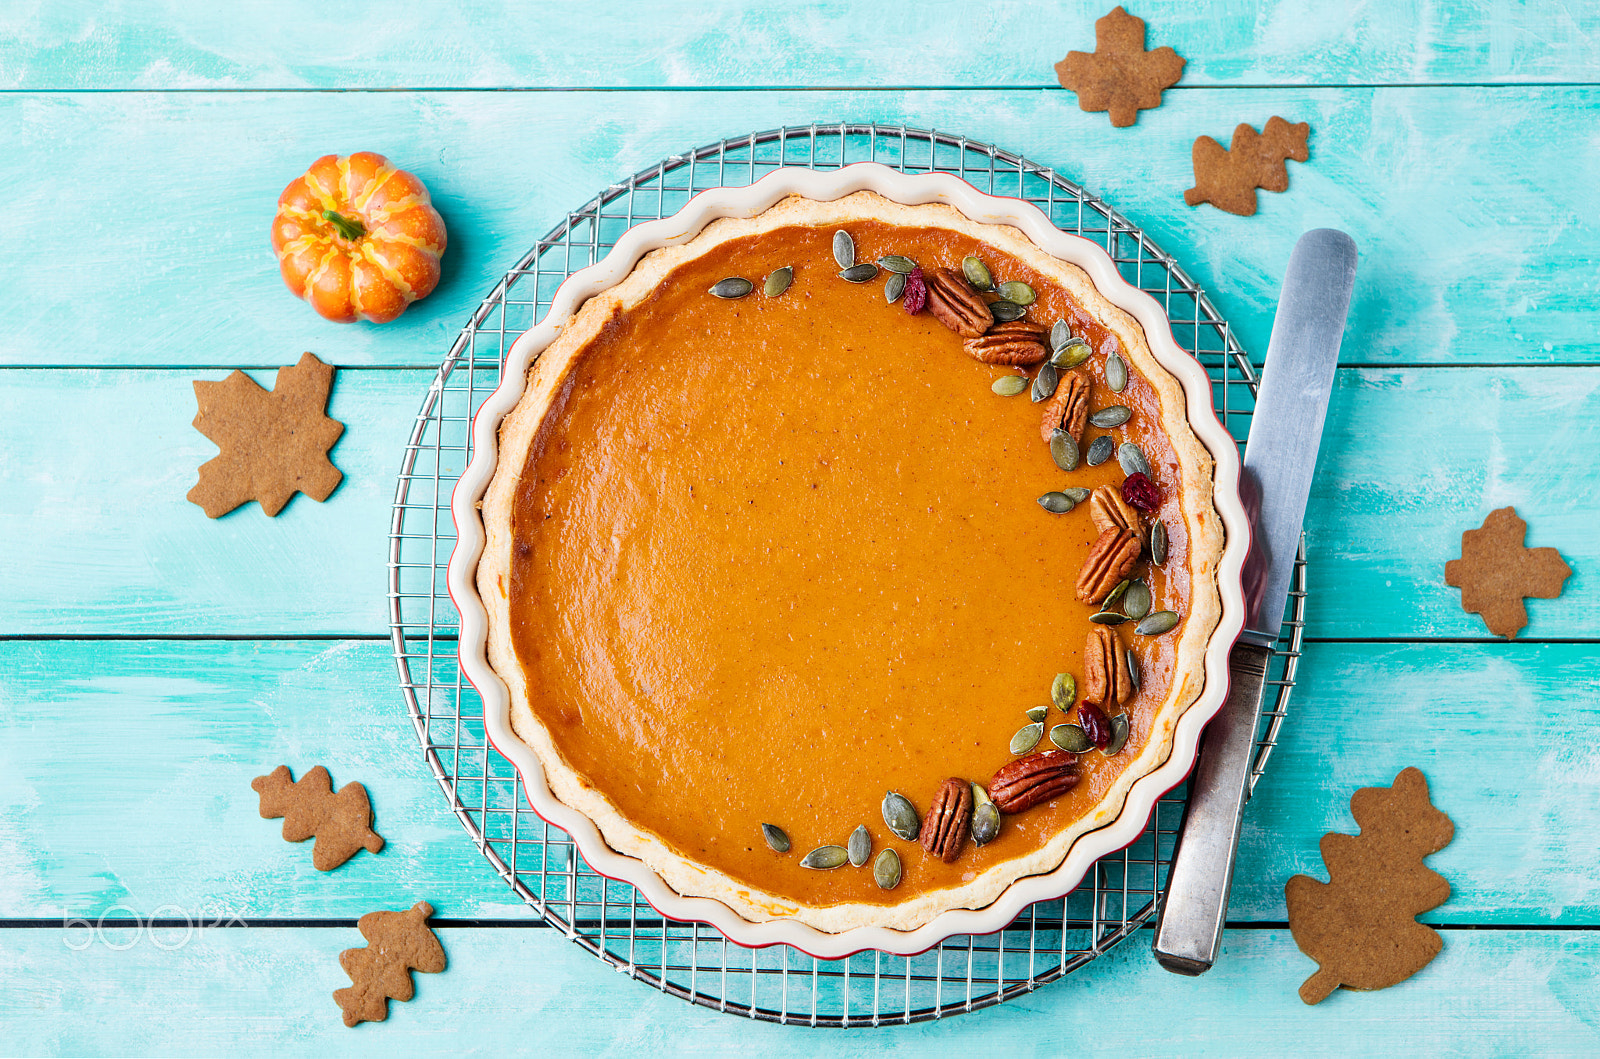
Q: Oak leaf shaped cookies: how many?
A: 4